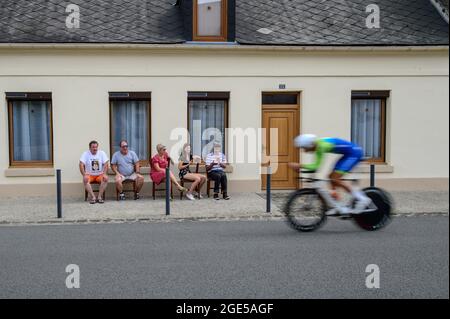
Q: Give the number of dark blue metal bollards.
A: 4